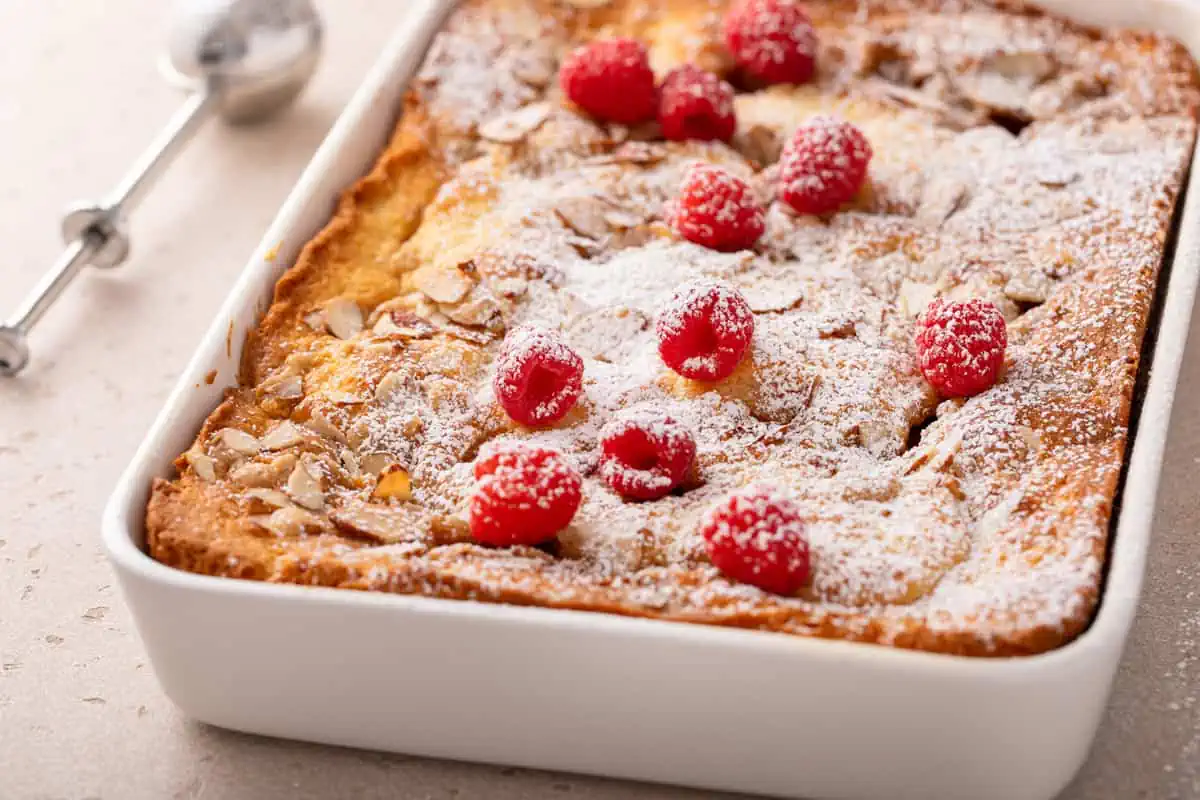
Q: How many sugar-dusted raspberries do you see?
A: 11